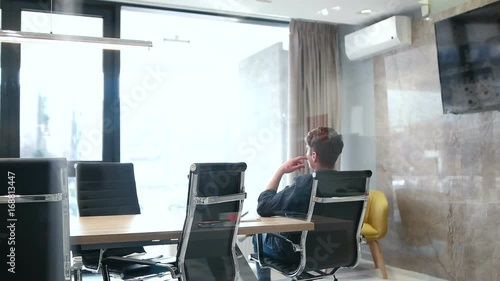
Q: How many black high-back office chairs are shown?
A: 4